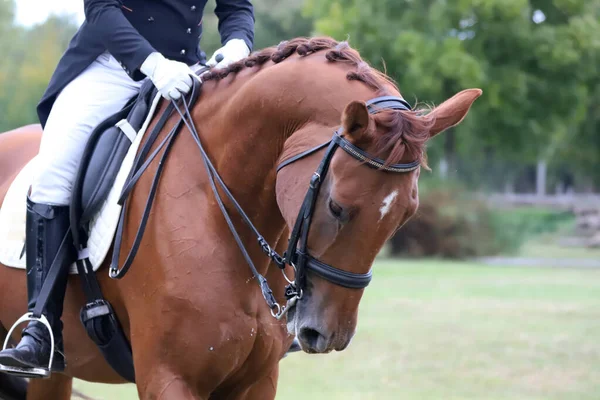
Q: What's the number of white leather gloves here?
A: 2